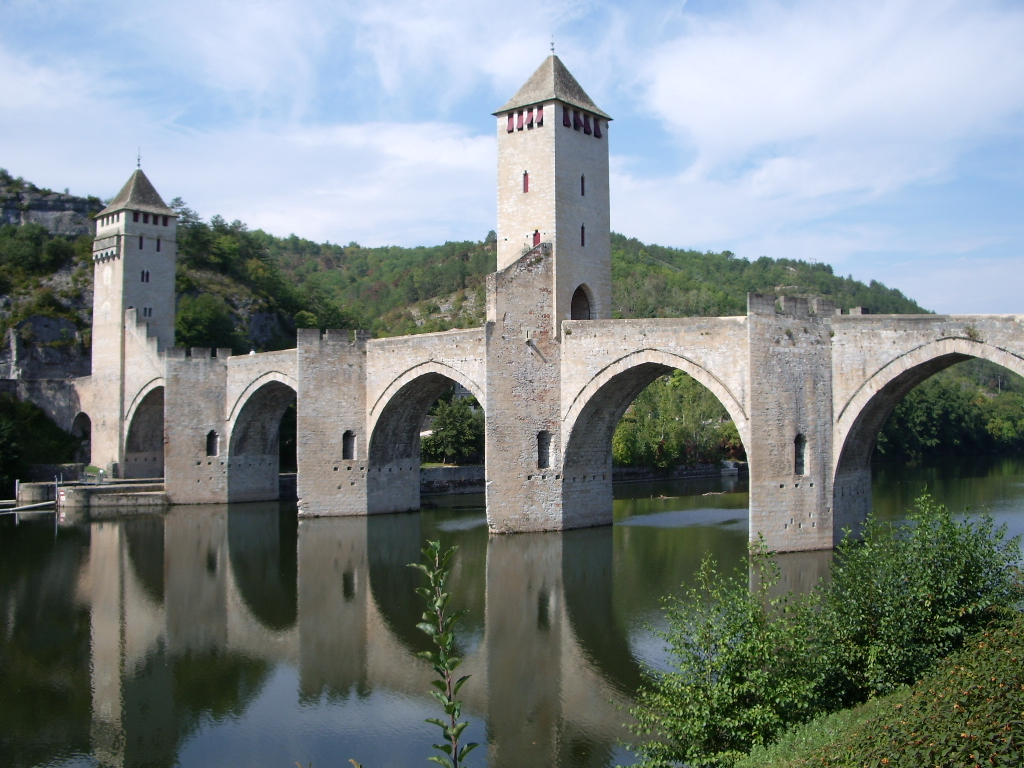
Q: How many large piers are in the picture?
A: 4